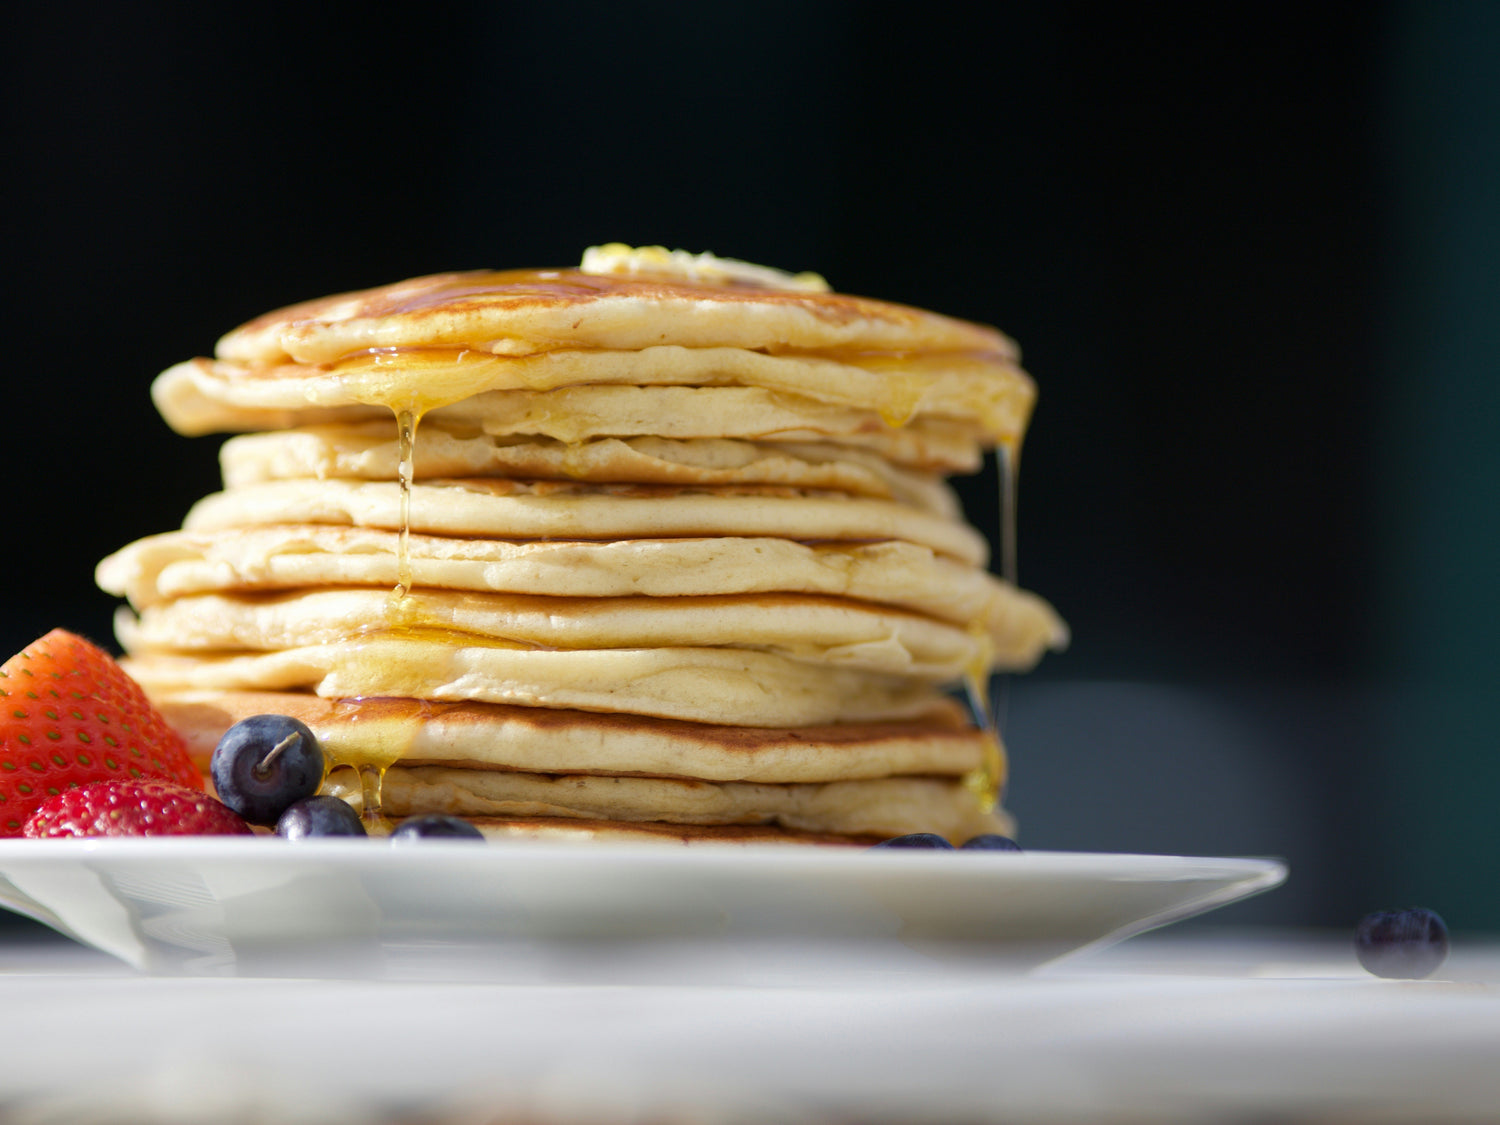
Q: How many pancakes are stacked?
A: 11